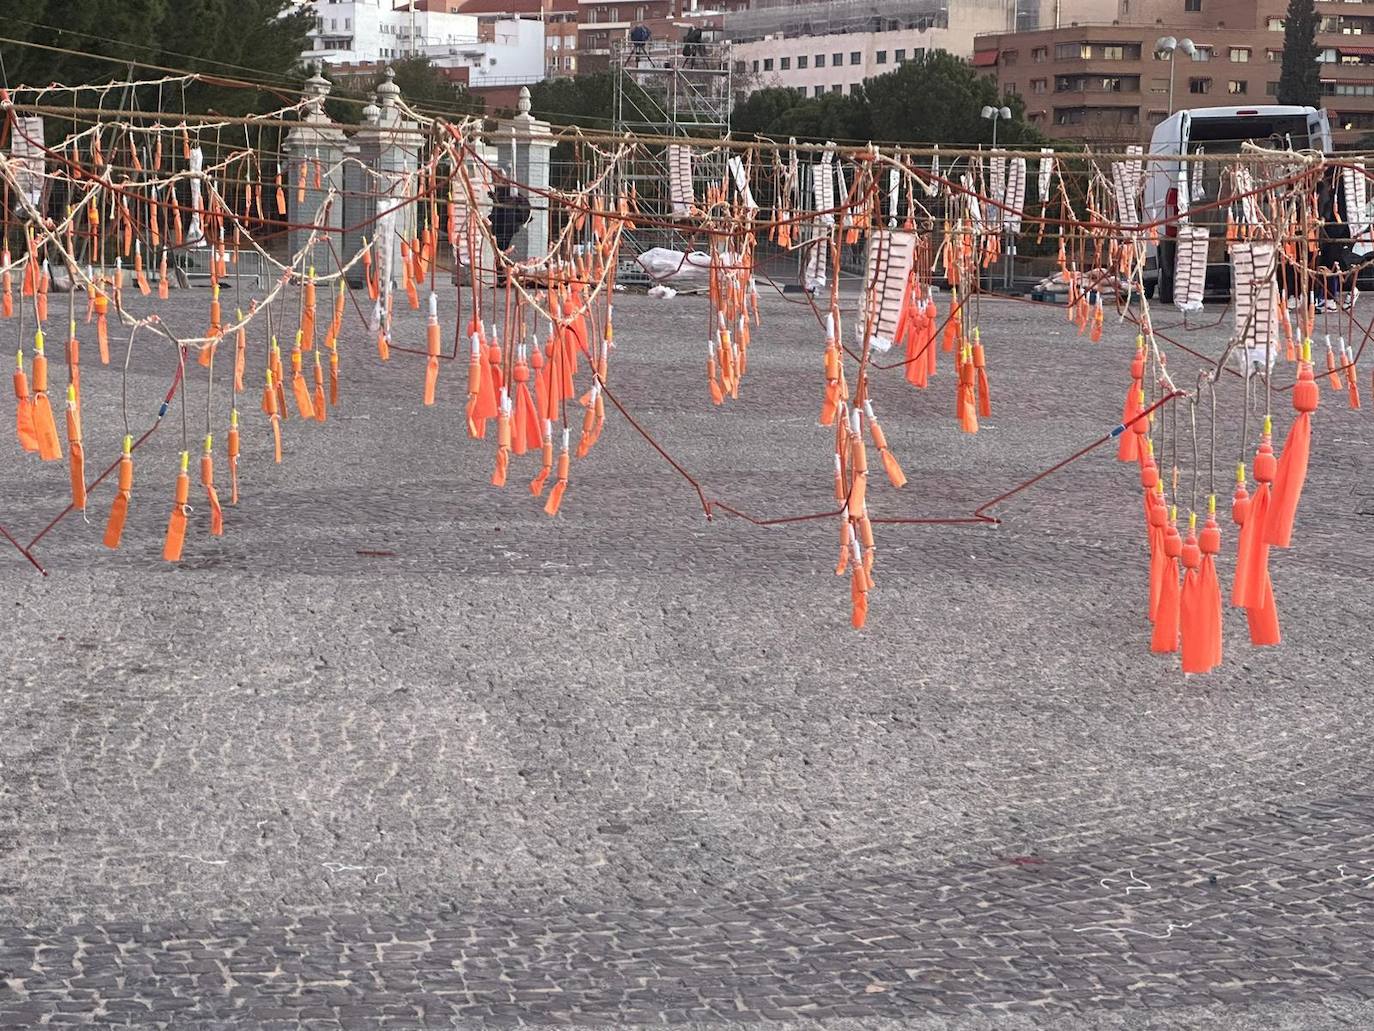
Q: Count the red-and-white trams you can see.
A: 0